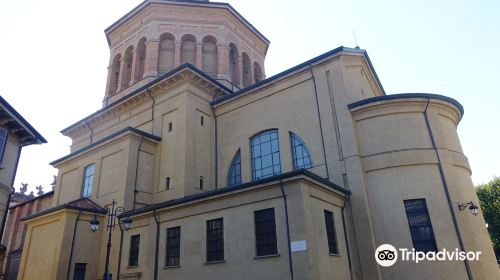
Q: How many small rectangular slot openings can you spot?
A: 4